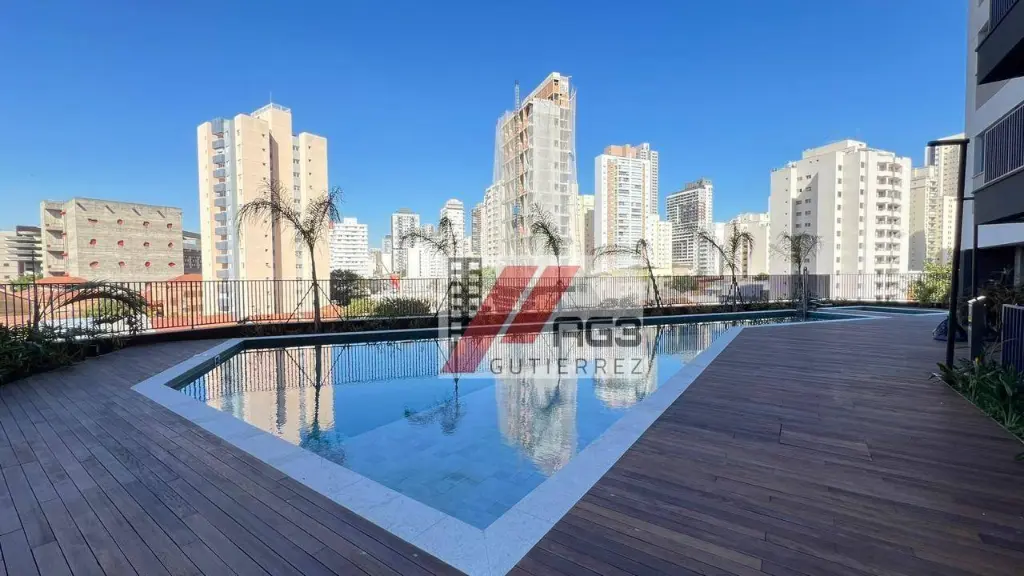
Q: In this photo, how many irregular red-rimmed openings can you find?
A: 12